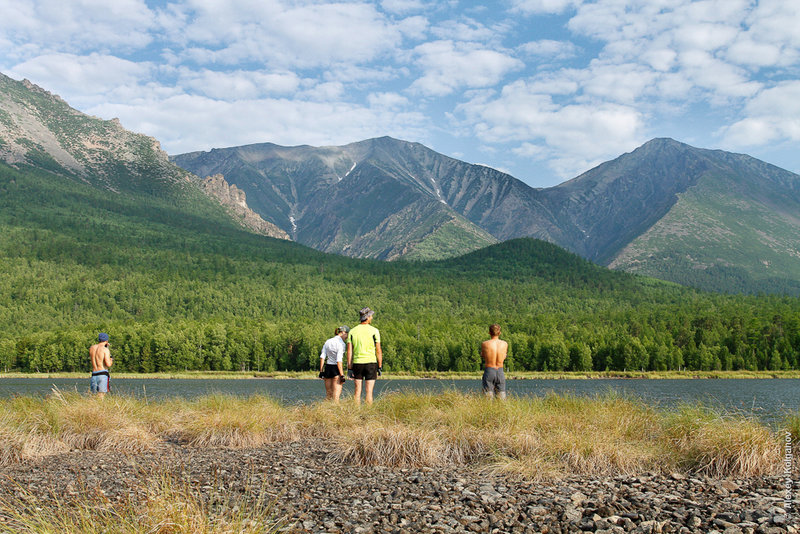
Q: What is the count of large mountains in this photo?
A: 3